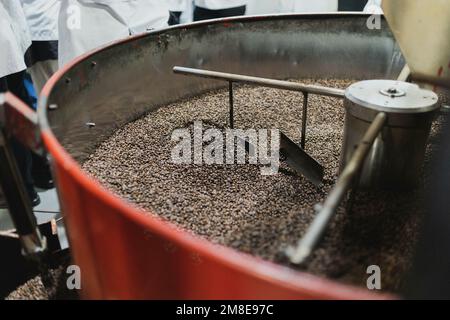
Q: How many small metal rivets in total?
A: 4